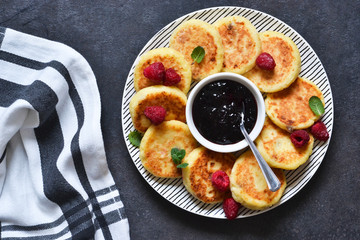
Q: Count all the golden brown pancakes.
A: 10